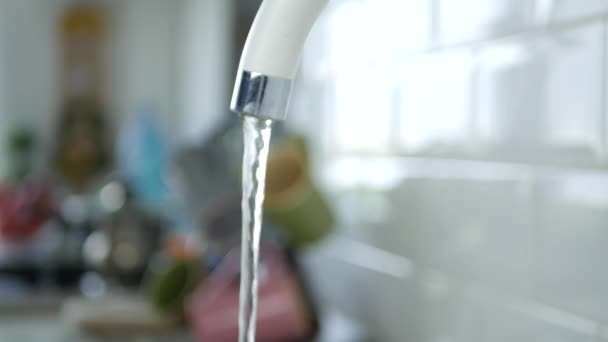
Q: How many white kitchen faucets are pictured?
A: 1